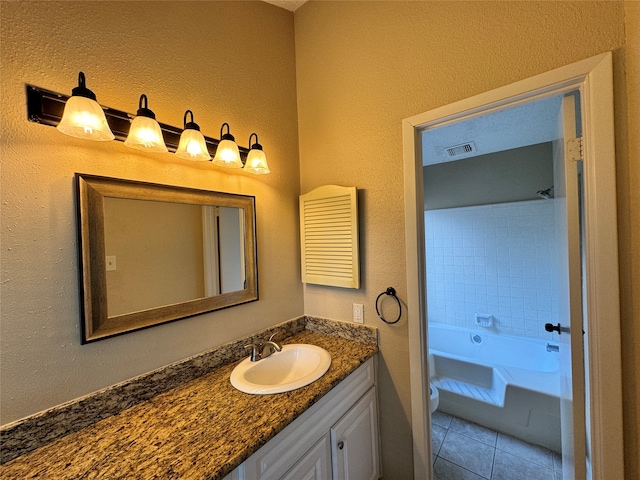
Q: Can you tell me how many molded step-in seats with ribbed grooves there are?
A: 1